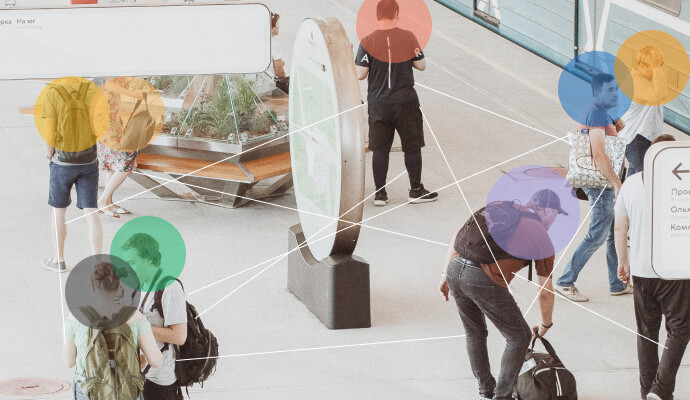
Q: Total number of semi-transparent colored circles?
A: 8